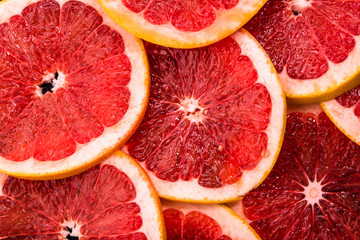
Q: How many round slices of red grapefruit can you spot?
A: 8